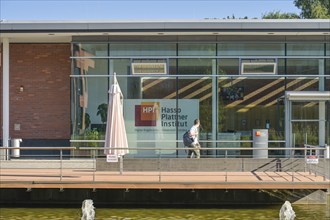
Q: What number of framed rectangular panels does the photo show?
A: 2